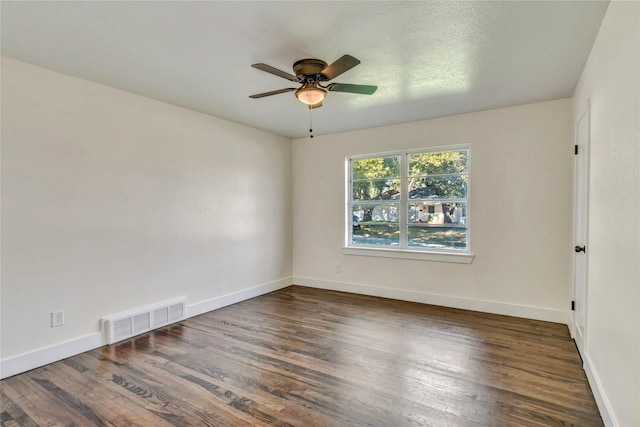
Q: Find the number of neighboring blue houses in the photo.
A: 0